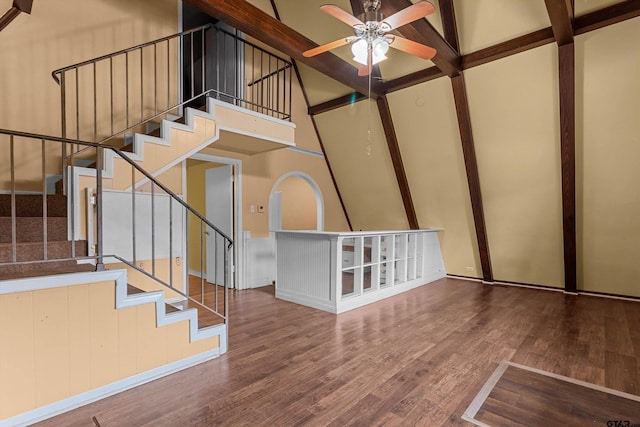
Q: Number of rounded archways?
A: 1